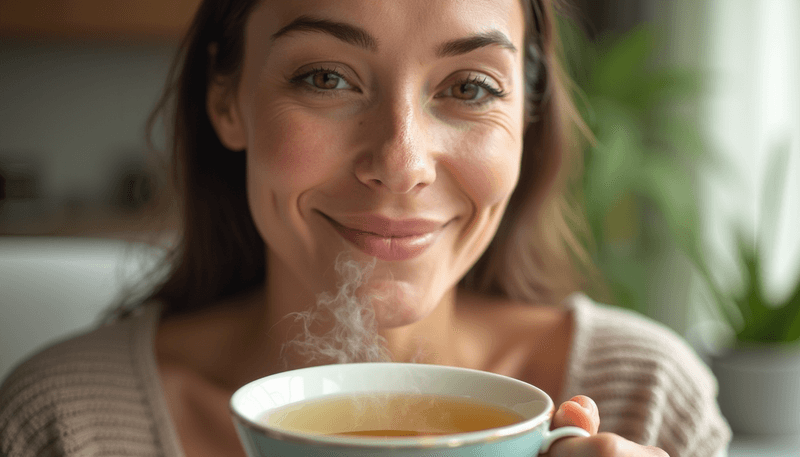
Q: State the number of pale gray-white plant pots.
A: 1